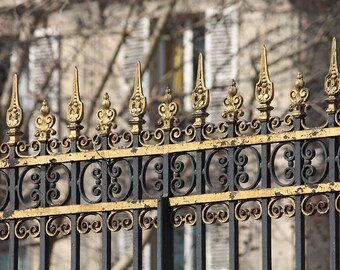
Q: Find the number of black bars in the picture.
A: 11